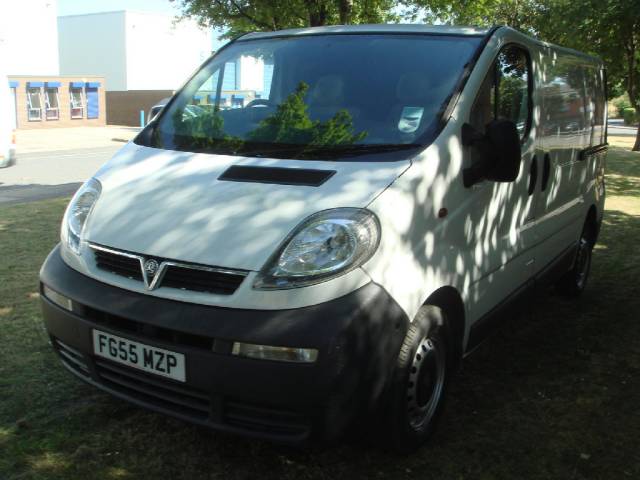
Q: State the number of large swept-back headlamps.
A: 2